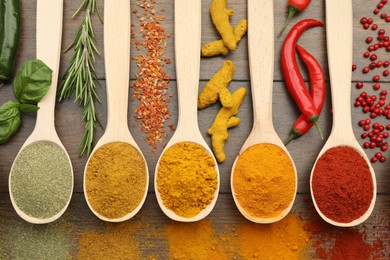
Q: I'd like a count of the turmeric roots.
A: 4